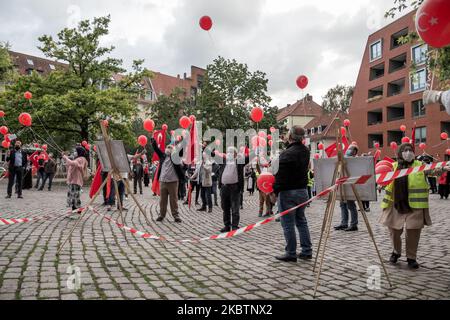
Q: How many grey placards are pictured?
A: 2